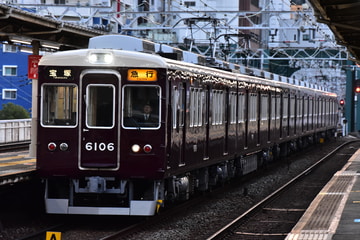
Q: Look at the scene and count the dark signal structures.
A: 2